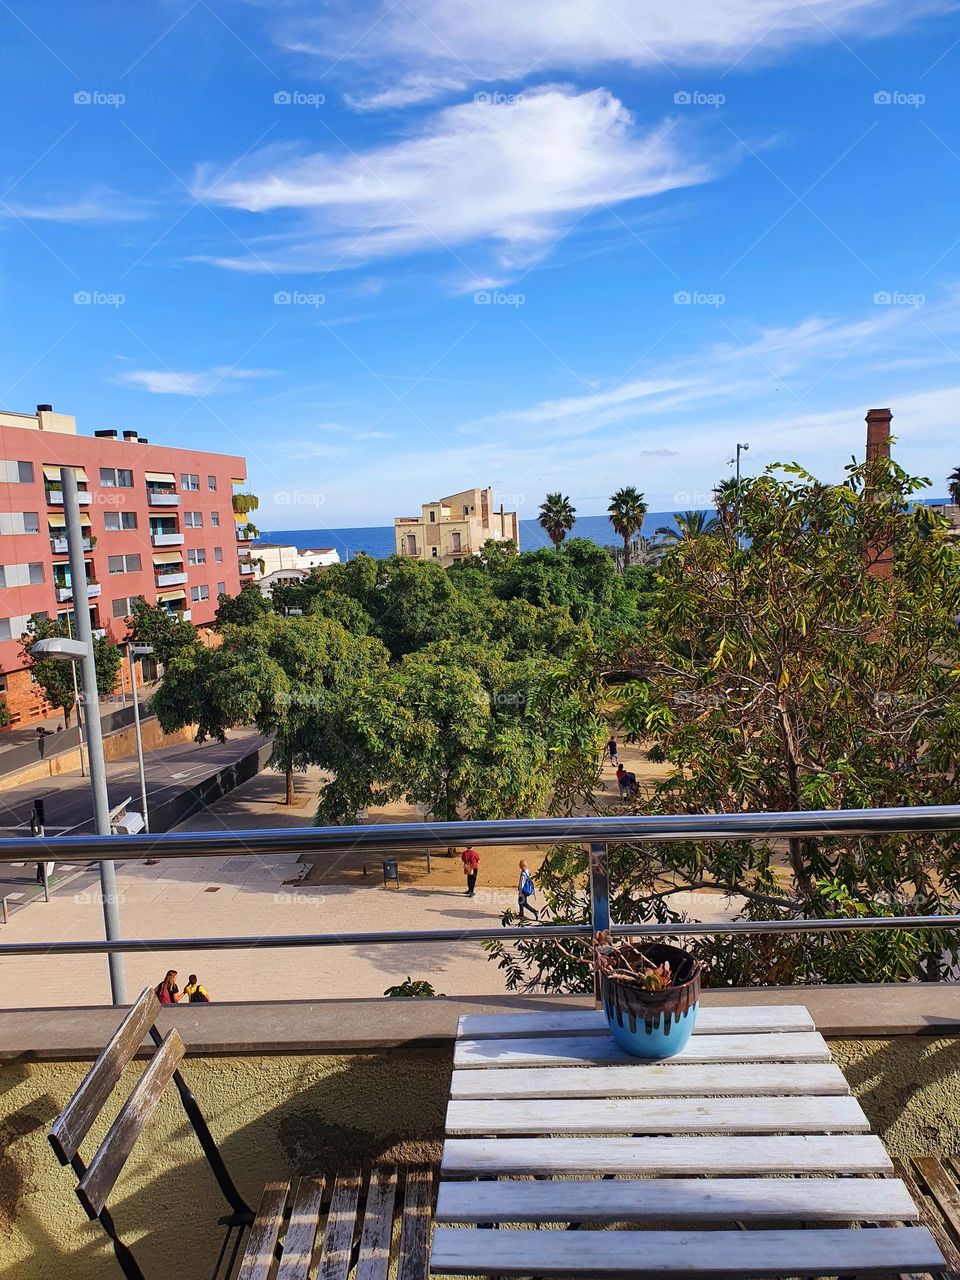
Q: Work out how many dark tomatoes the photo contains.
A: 0